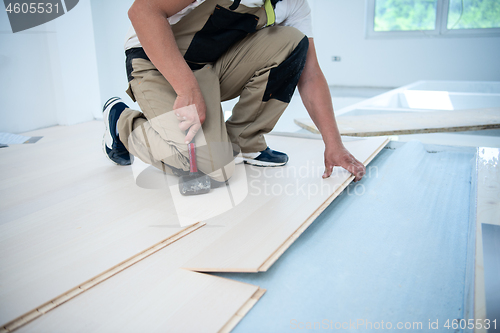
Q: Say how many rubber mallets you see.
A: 1